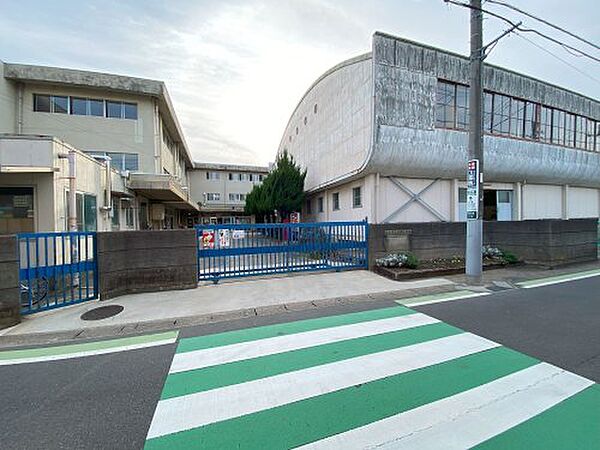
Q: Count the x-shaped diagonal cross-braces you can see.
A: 1